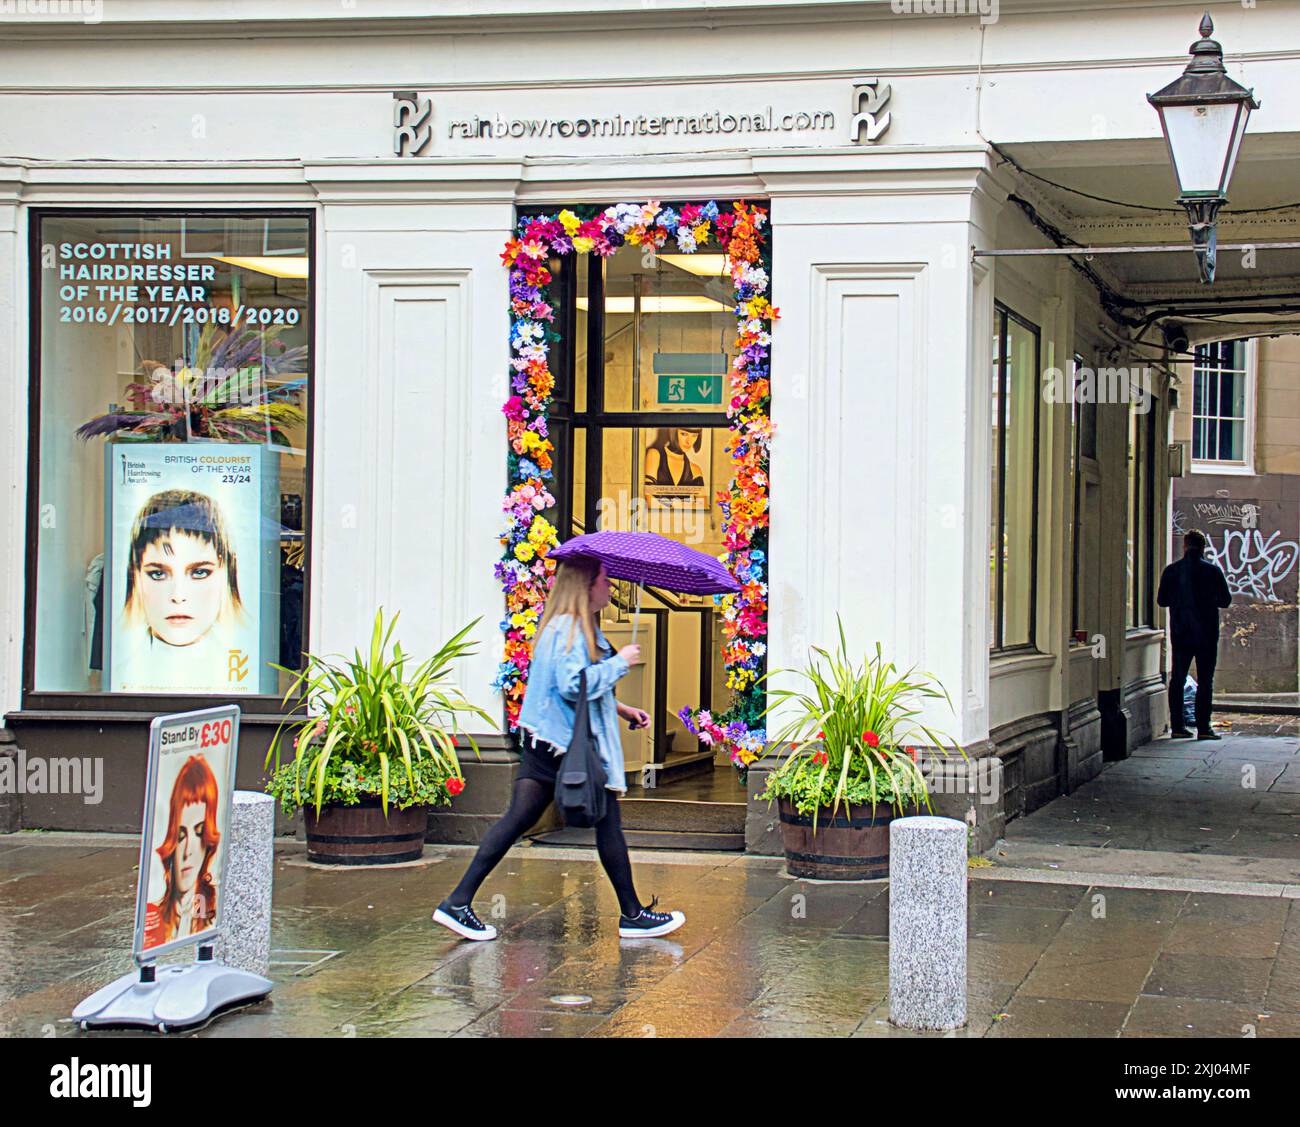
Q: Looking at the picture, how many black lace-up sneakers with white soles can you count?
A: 2